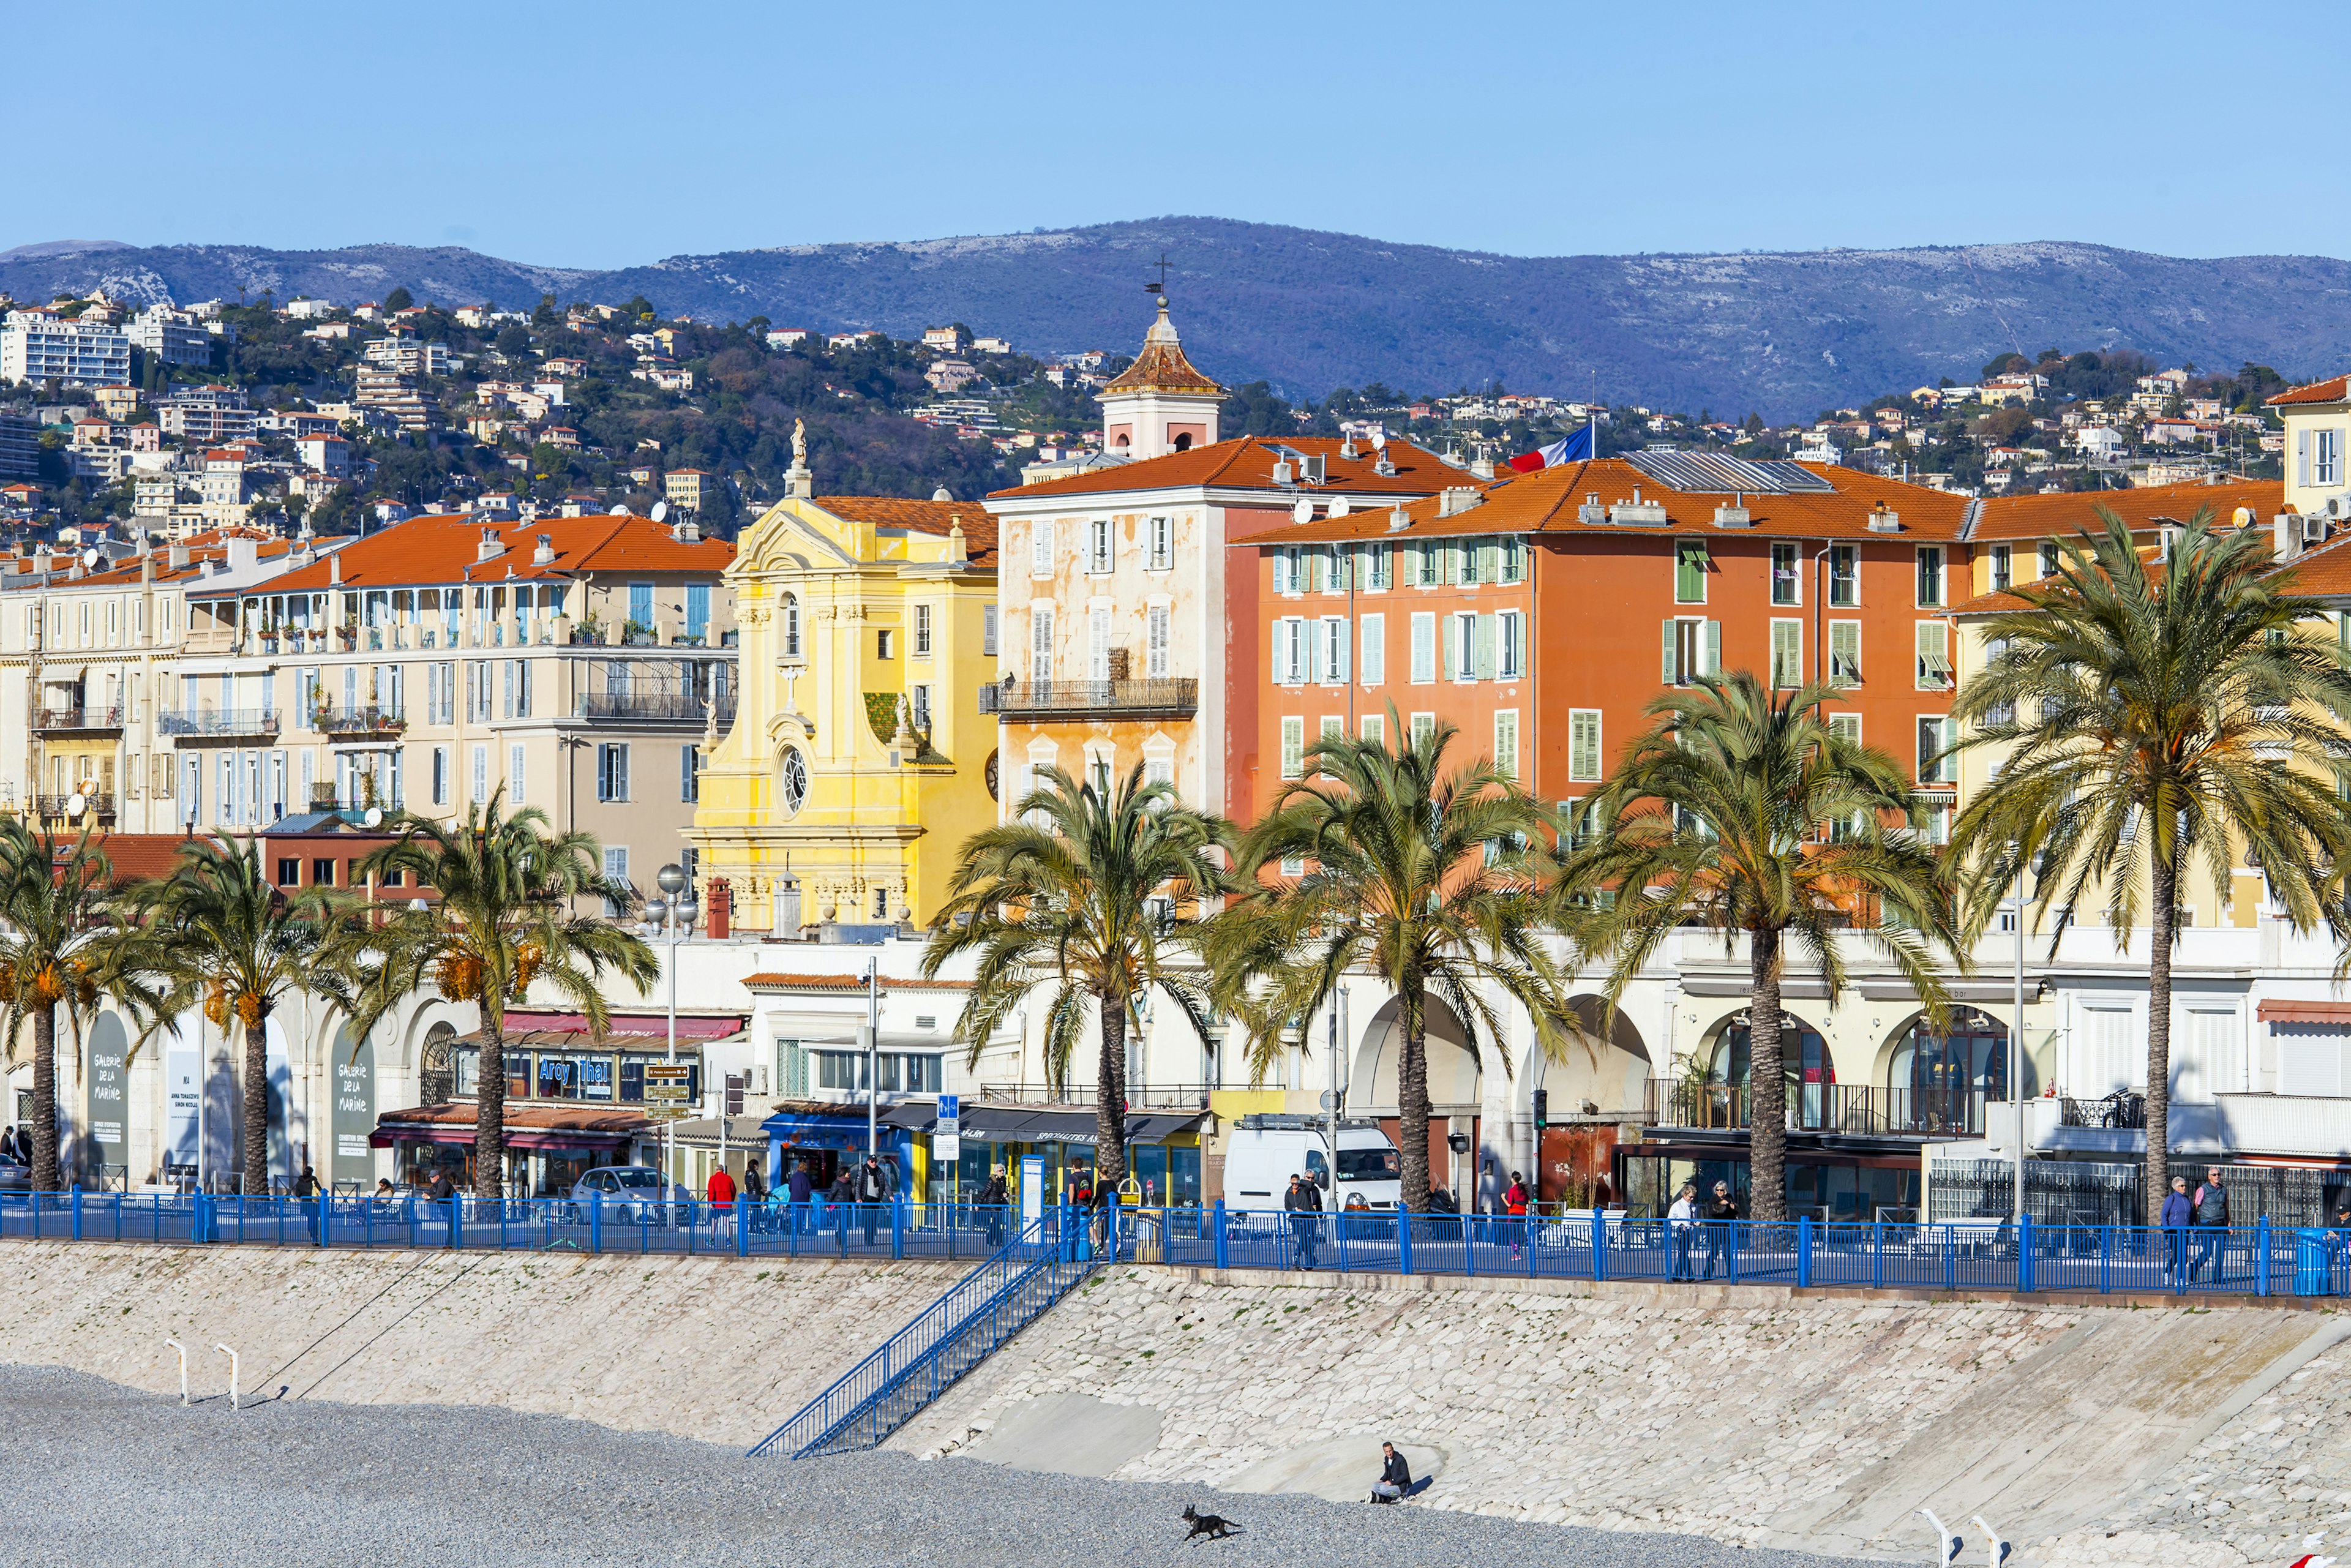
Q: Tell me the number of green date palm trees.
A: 7